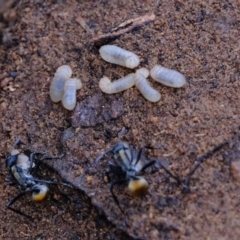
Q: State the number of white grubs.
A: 6